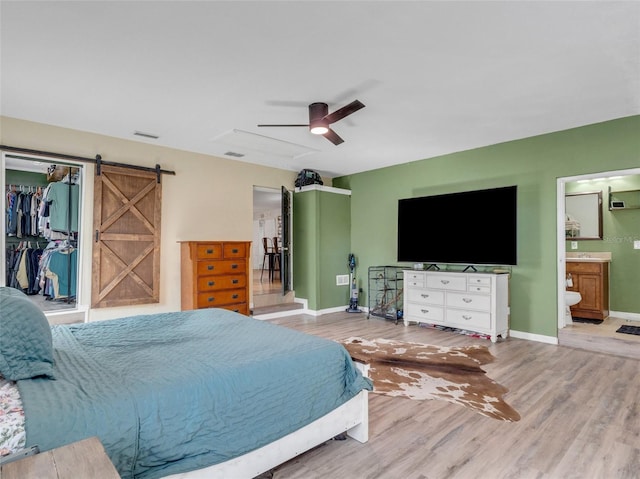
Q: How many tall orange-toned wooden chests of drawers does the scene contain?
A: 1